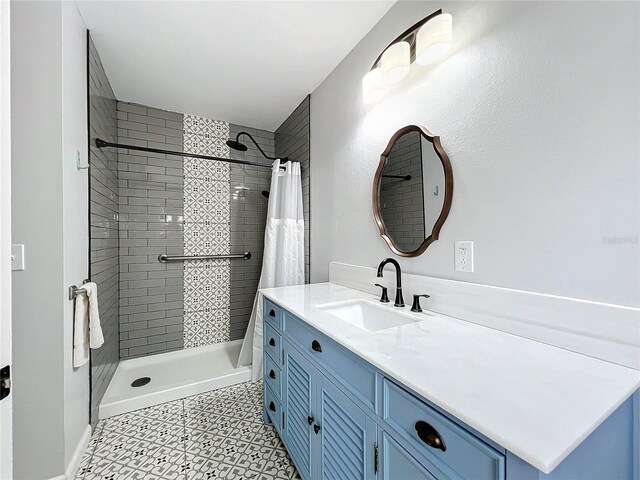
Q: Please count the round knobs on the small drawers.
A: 4